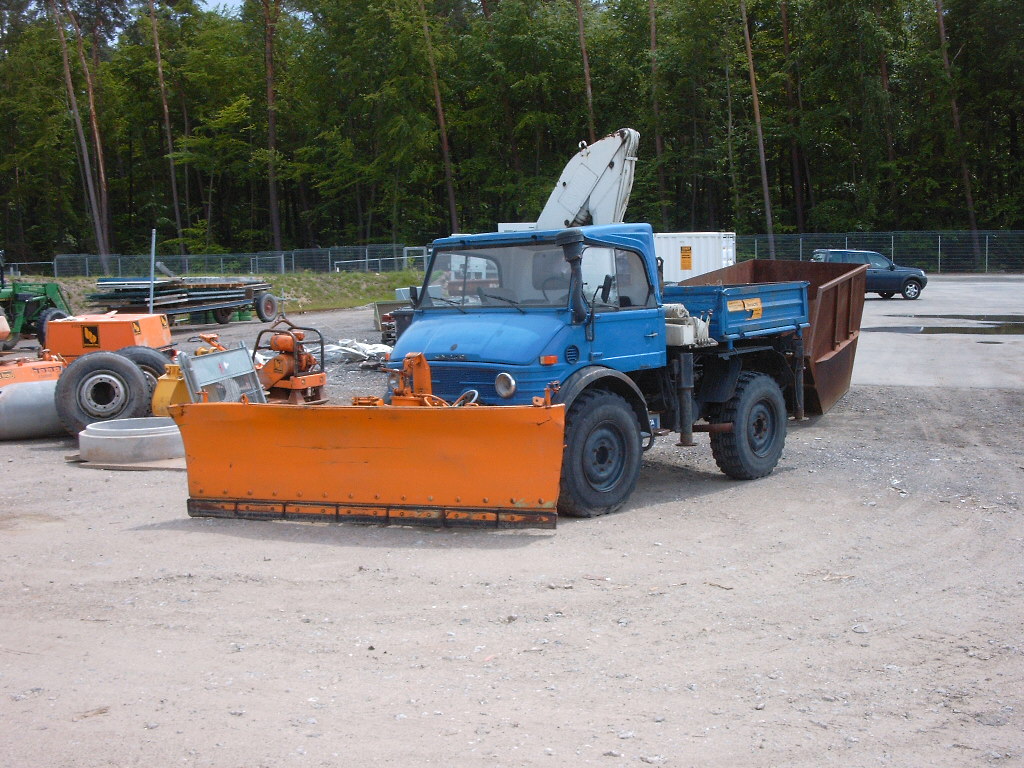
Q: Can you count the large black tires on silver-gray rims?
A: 2